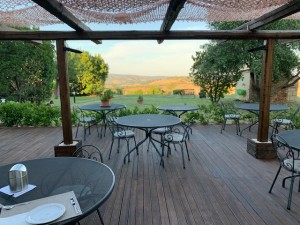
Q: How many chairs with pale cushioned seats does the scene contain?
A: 7